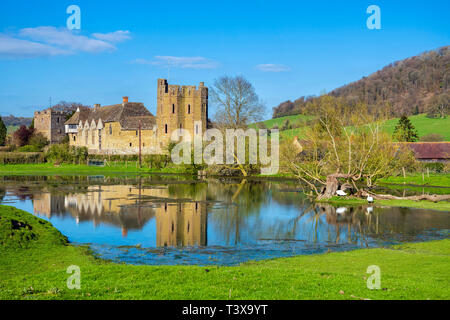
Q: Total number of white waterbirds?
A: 2